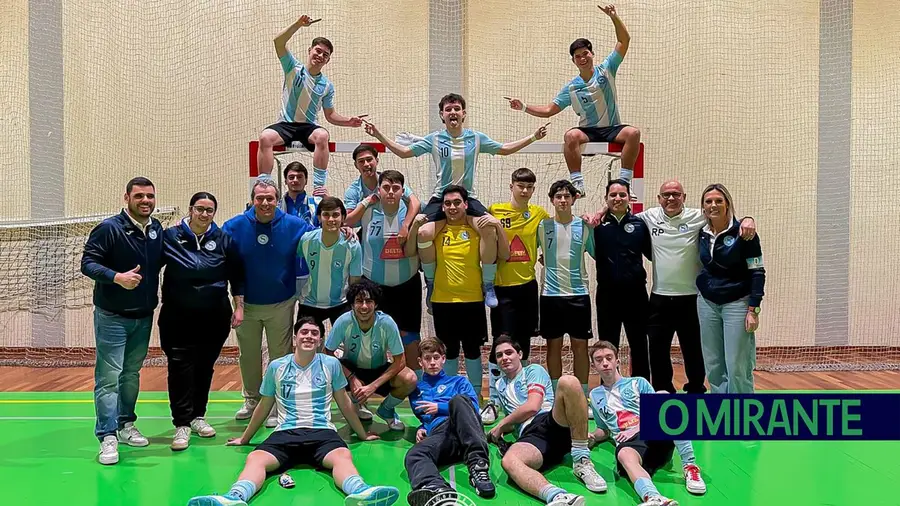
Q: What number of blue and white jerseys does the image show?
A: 11